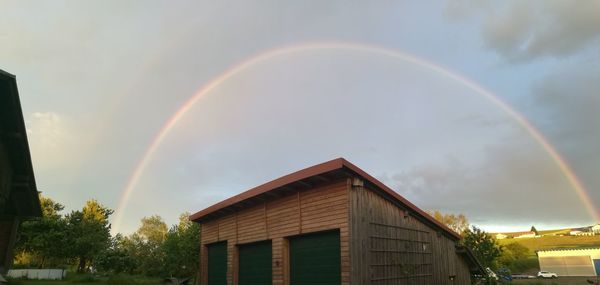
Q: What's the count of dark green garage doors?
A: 3